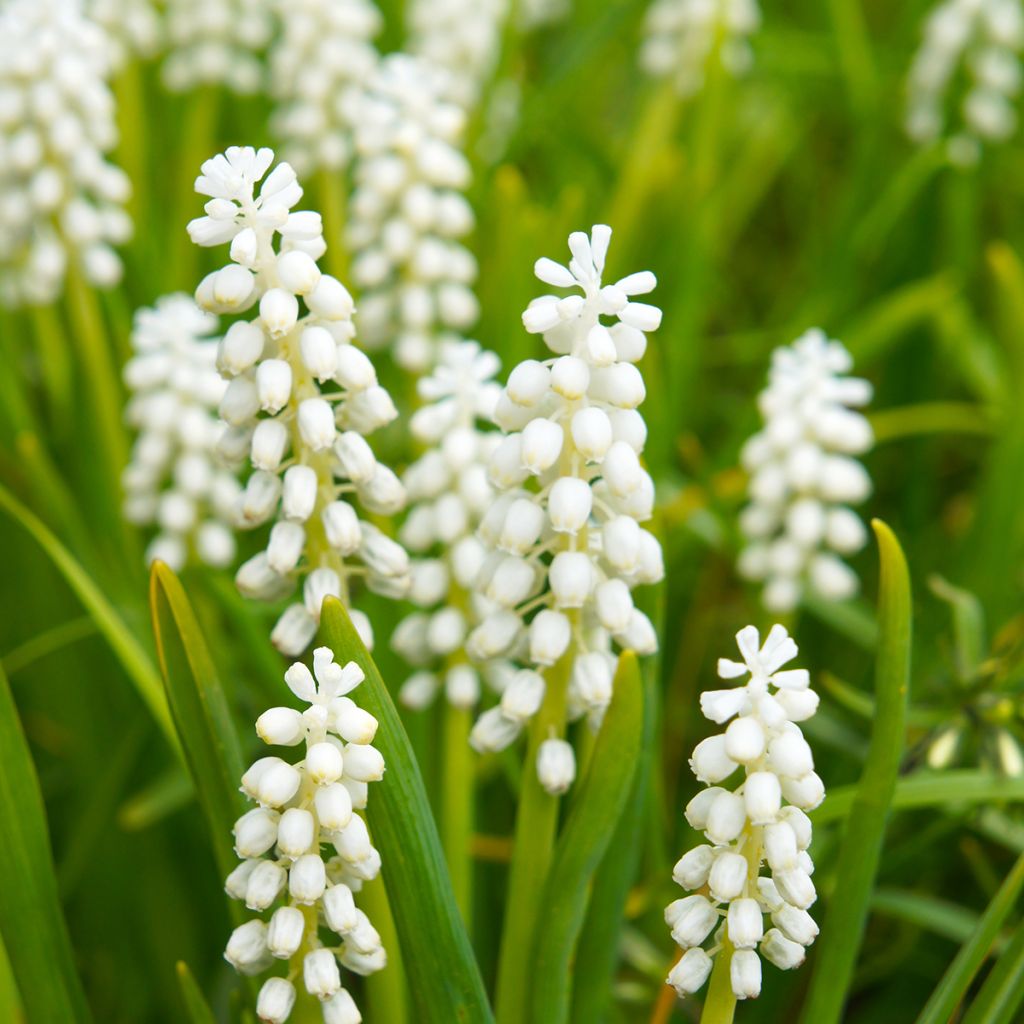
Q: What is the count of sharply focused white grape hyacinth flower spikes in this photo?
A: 4